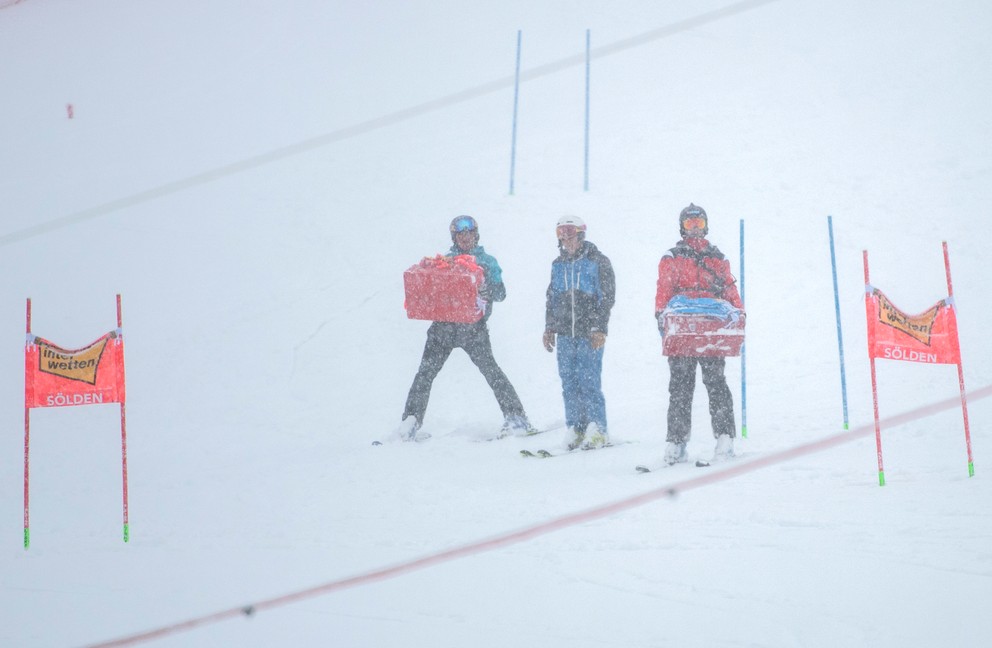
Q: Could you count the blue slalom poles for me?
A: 4